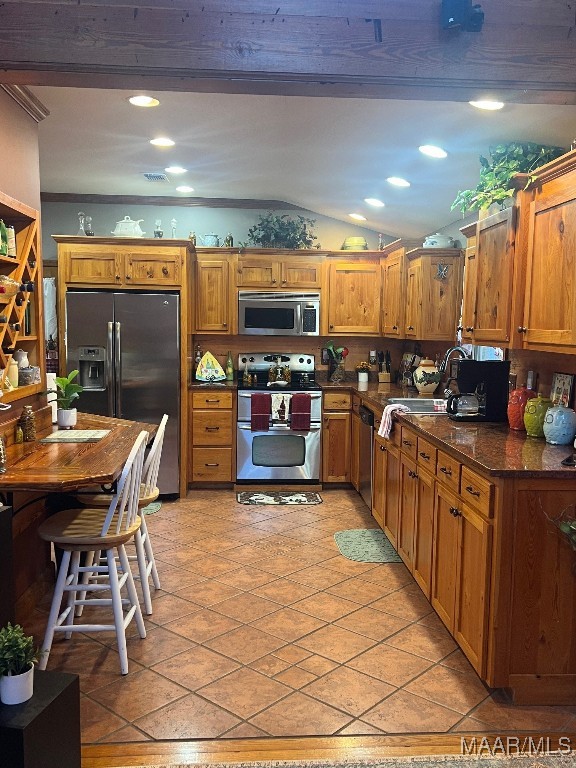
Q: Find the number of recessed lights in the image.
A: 9